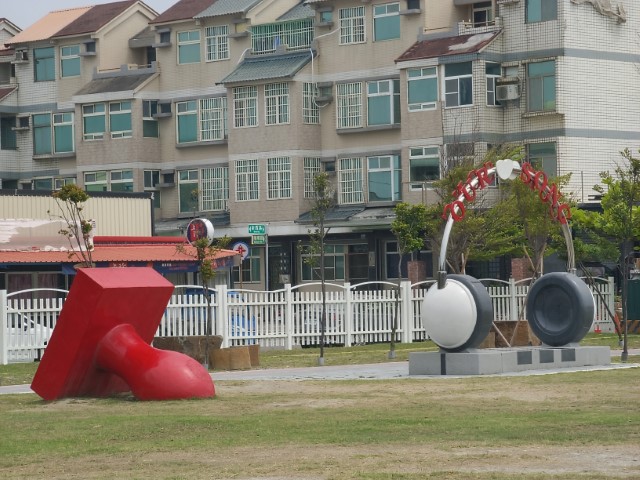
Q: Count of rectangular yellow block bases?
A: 0